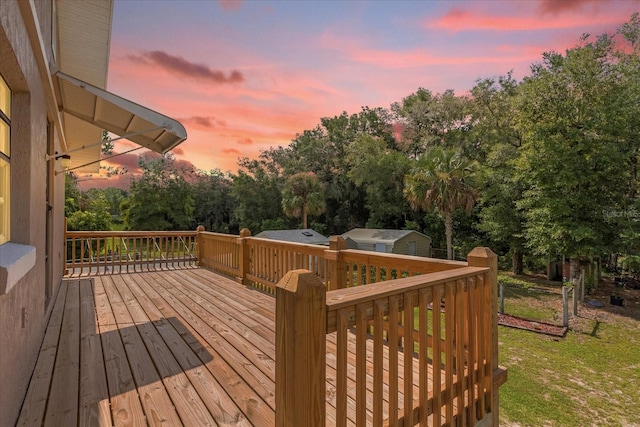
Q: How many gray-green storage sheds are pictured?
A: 2